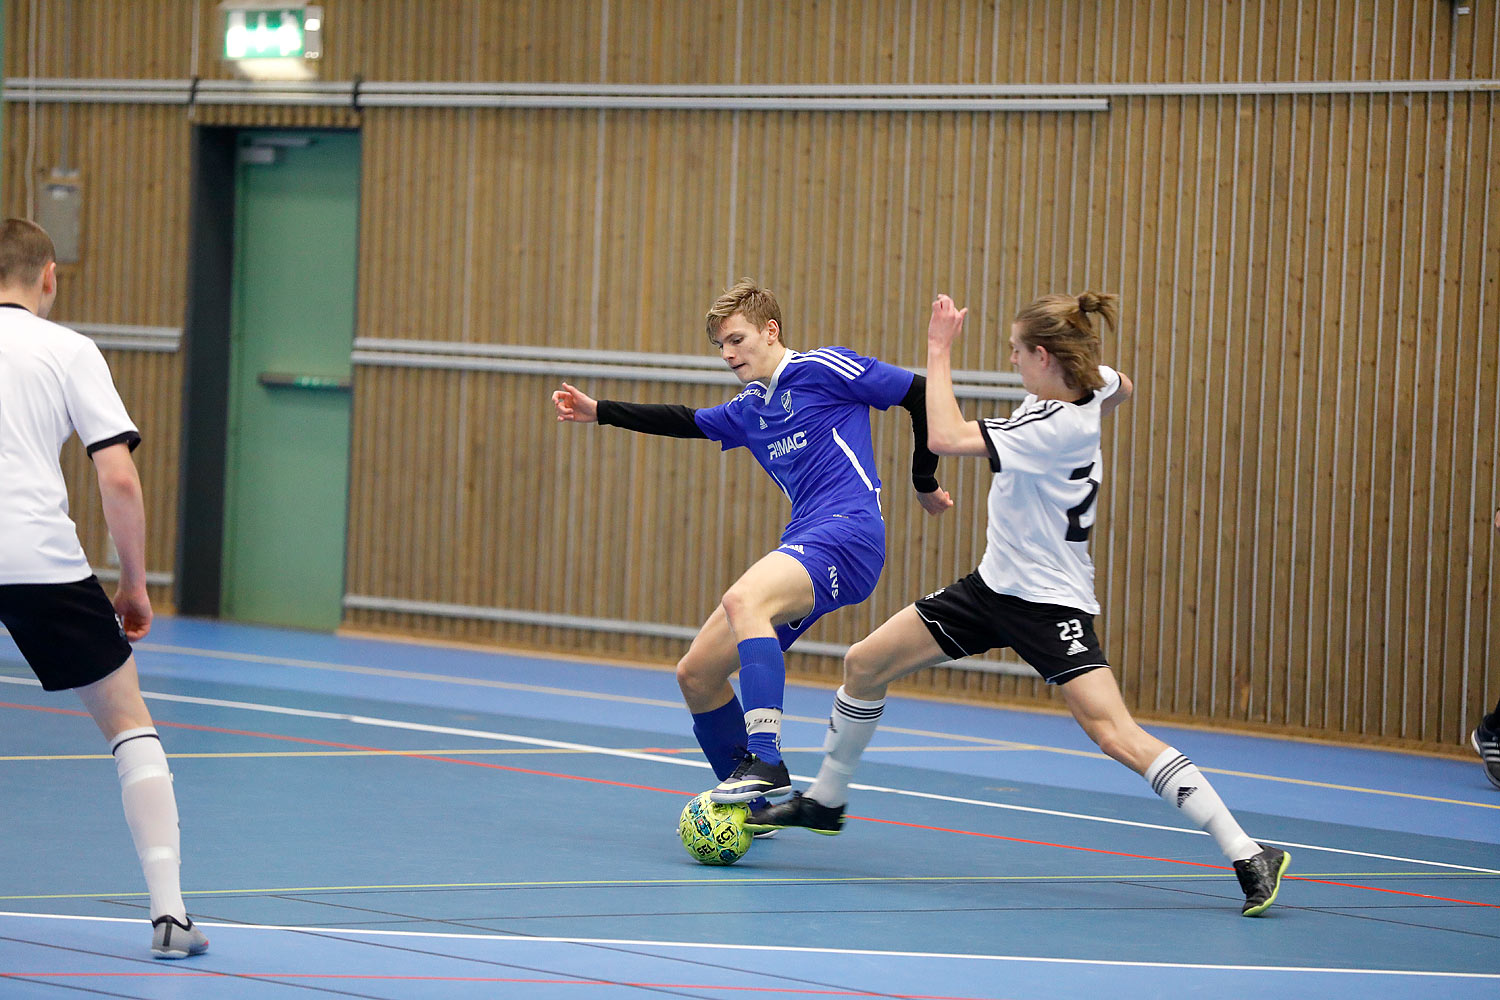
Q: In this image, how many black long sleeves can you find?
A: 2